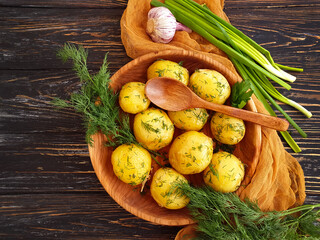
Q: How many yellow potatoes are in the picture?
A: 10